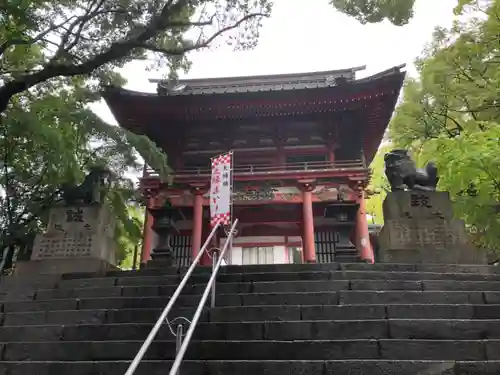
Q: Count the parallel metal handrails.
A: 2